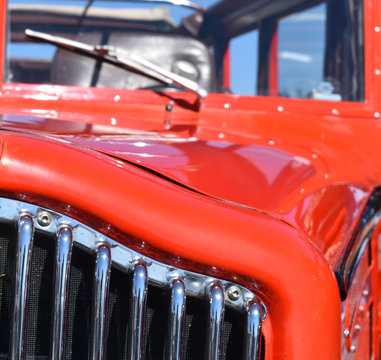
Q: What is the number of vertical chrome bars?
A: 7